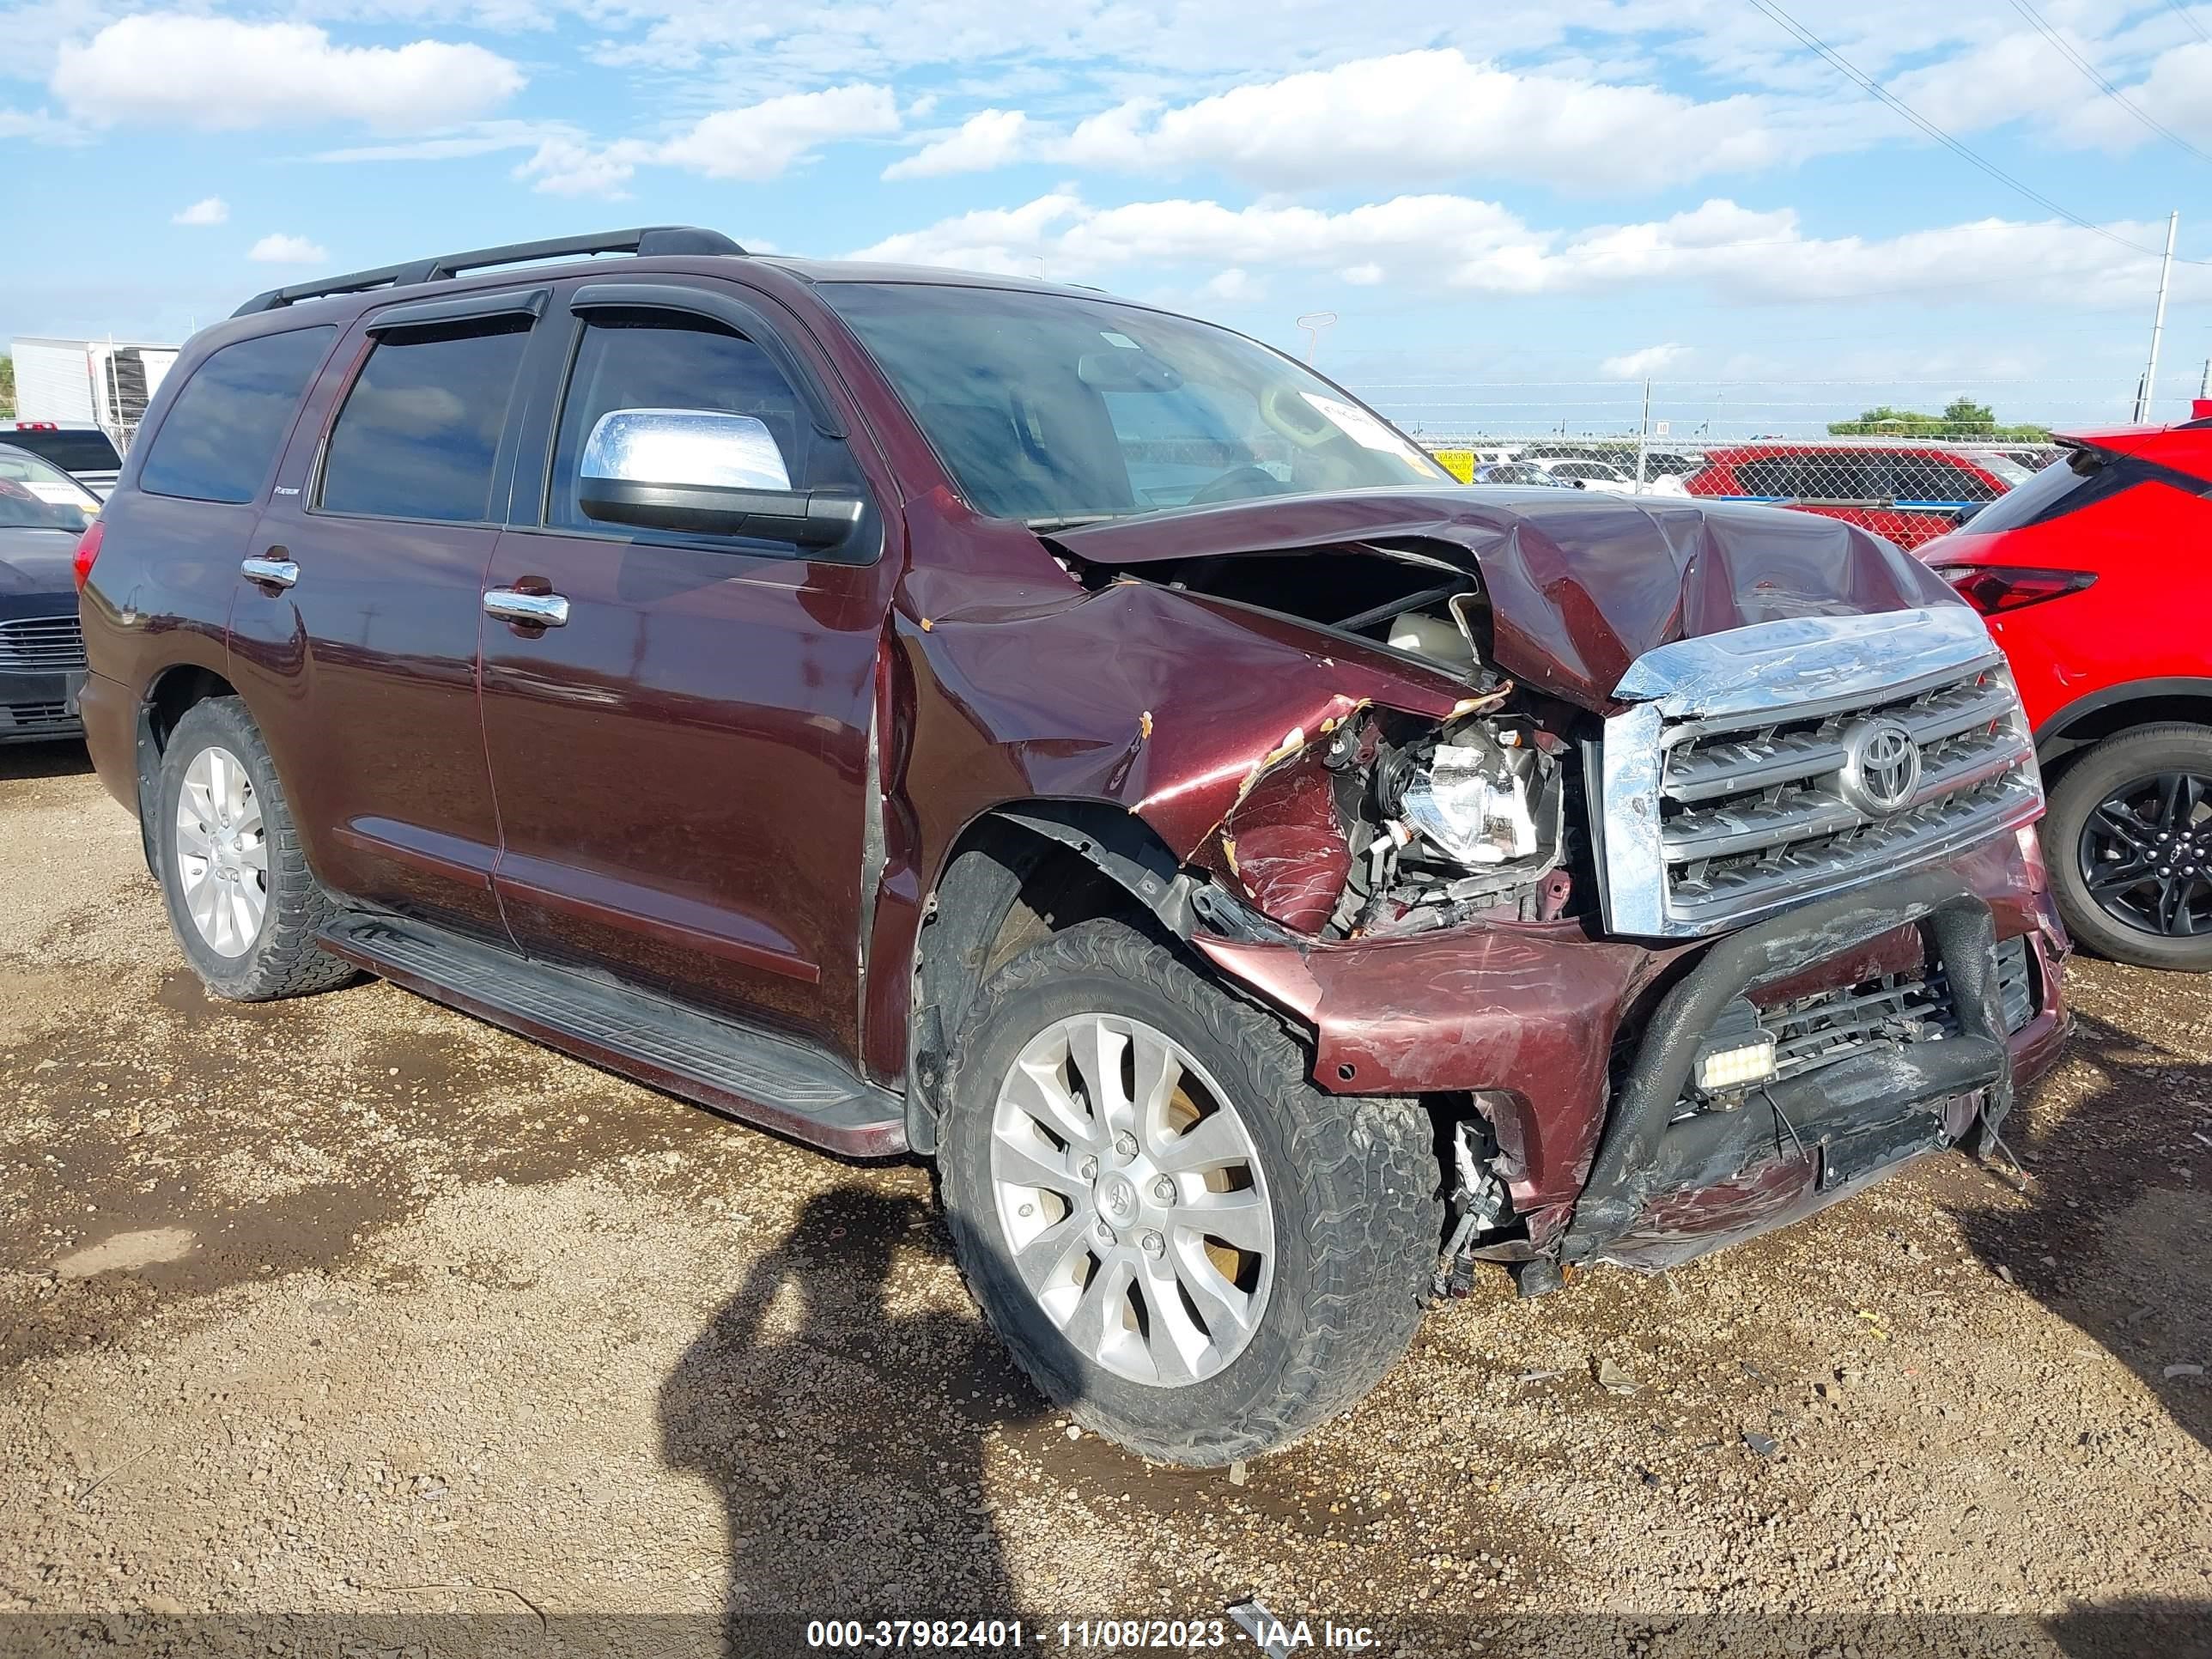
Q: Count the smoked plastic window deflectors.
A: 2